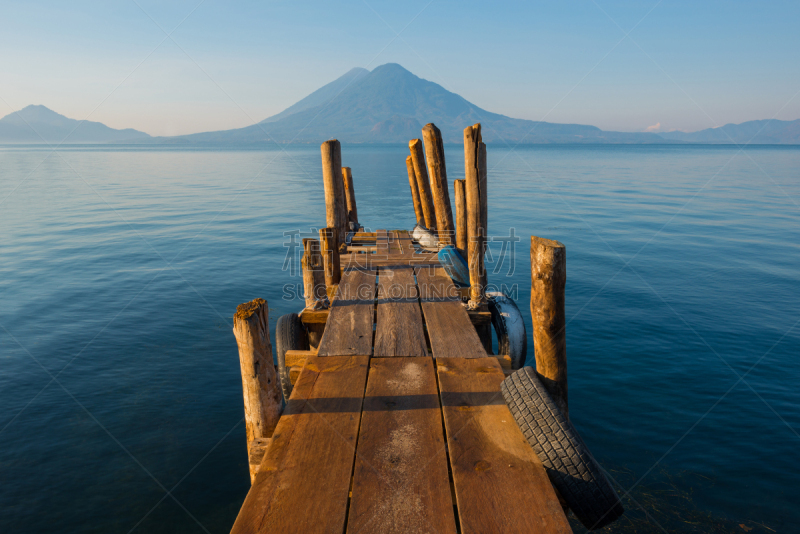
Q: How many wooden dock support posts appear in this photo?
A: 11